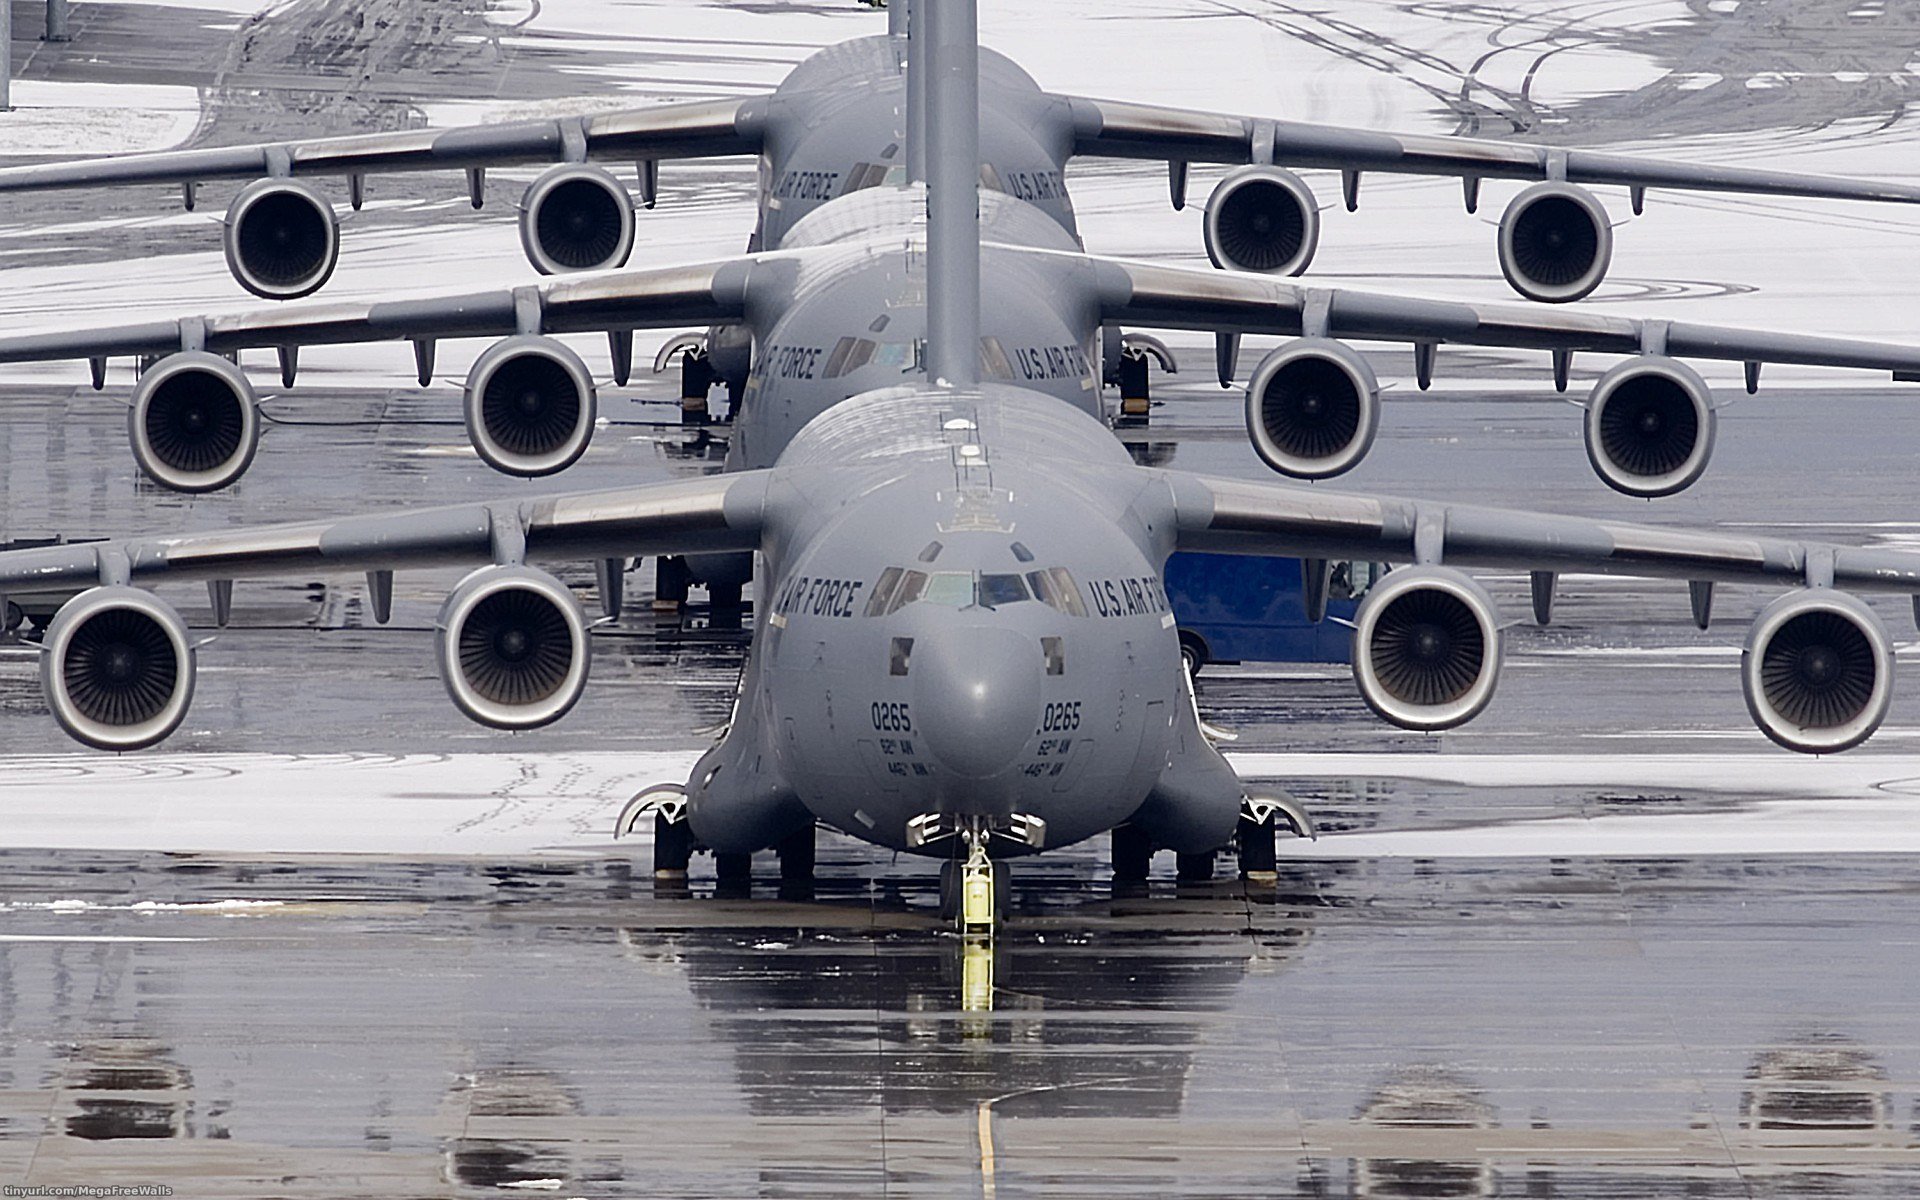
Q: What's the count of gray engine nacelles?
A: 12